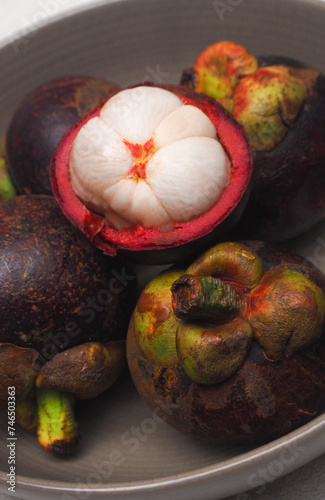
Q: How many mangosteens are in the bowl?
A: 5